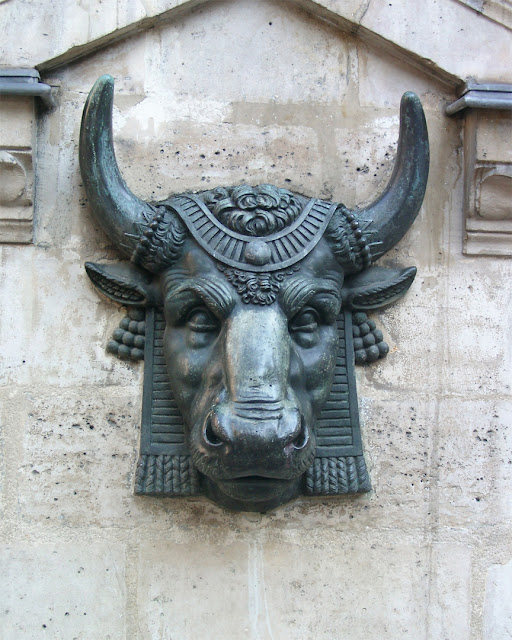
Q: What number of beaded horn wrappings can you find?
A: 2